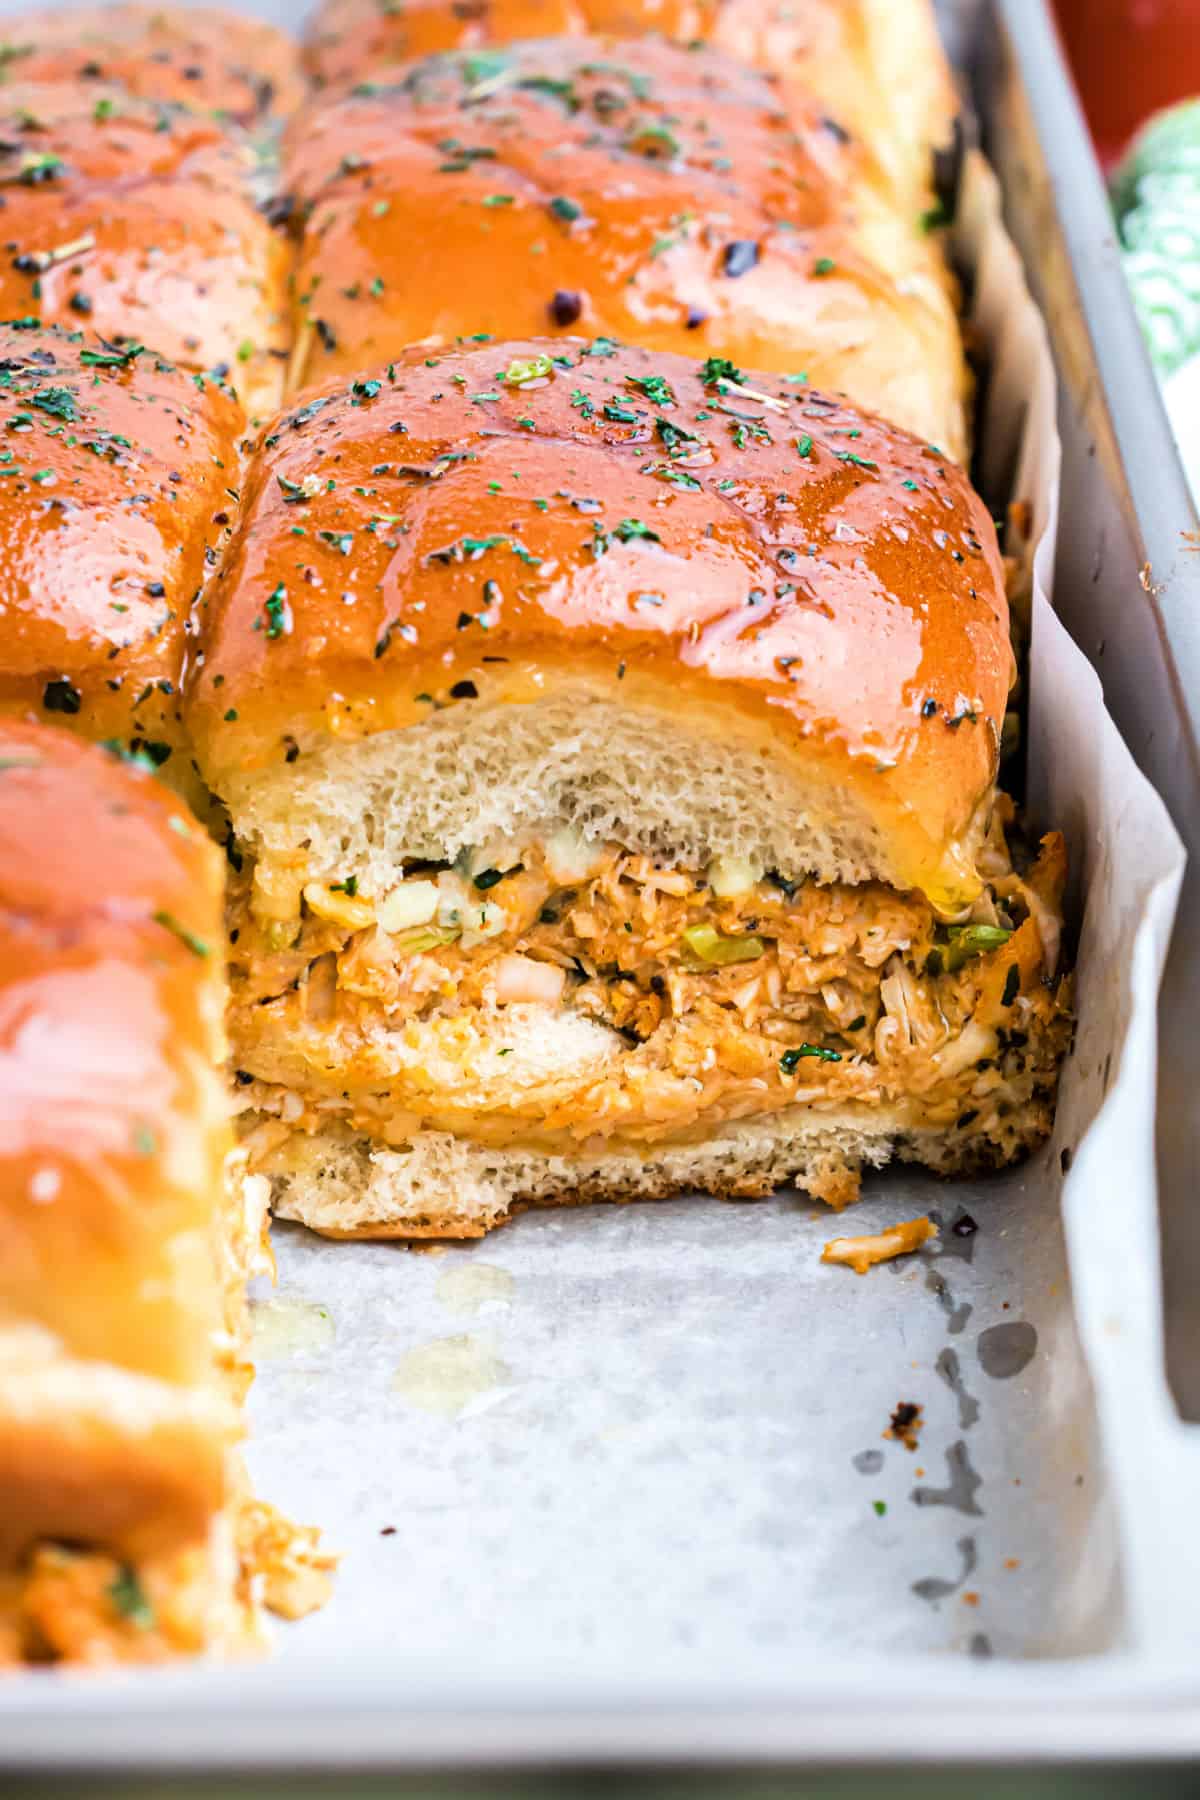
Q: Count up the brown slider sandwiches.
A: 7